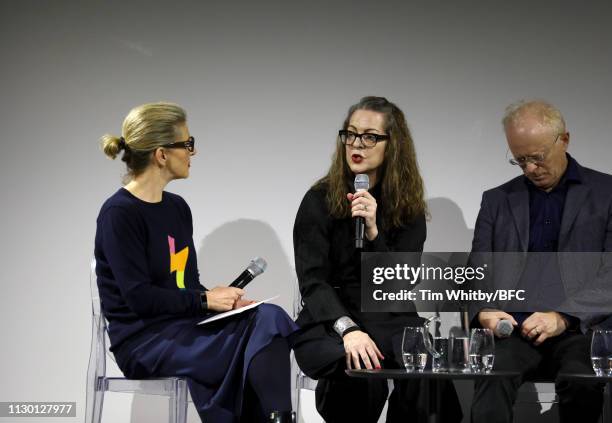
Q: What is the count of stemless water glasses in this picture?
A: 3